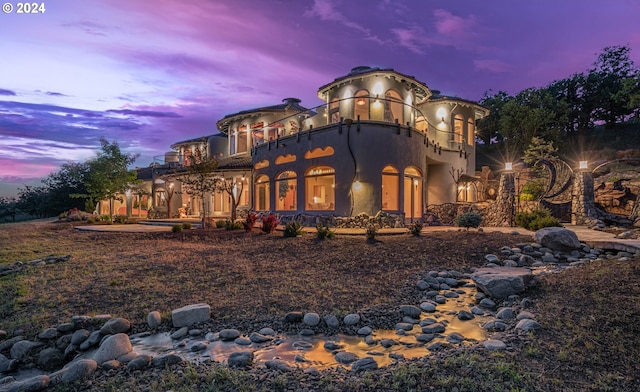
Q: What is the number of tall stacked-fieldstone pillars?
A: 2